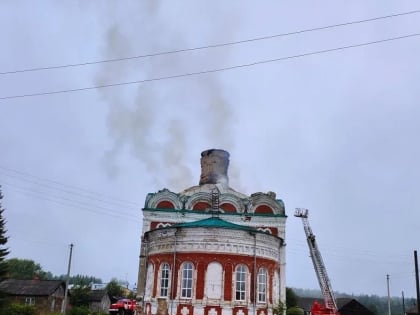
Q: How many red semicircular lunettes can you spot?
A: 4